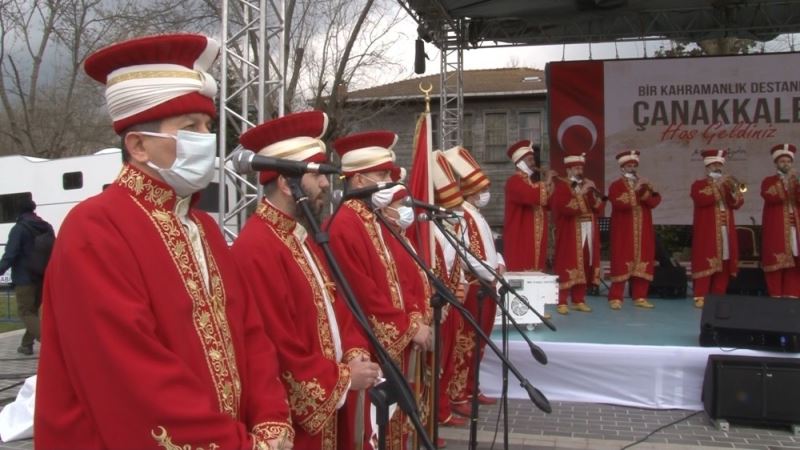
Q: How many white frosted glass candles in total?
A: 0